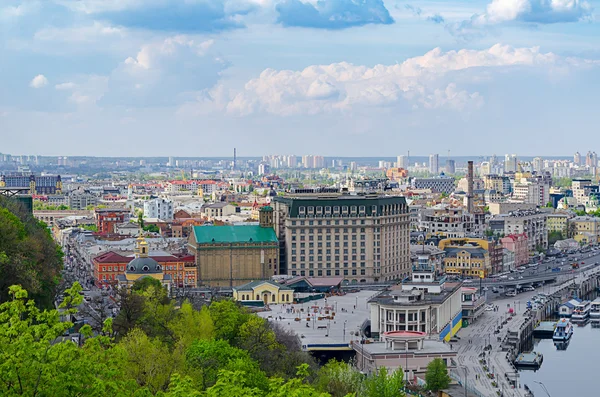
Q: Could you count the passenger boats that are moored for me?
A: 3